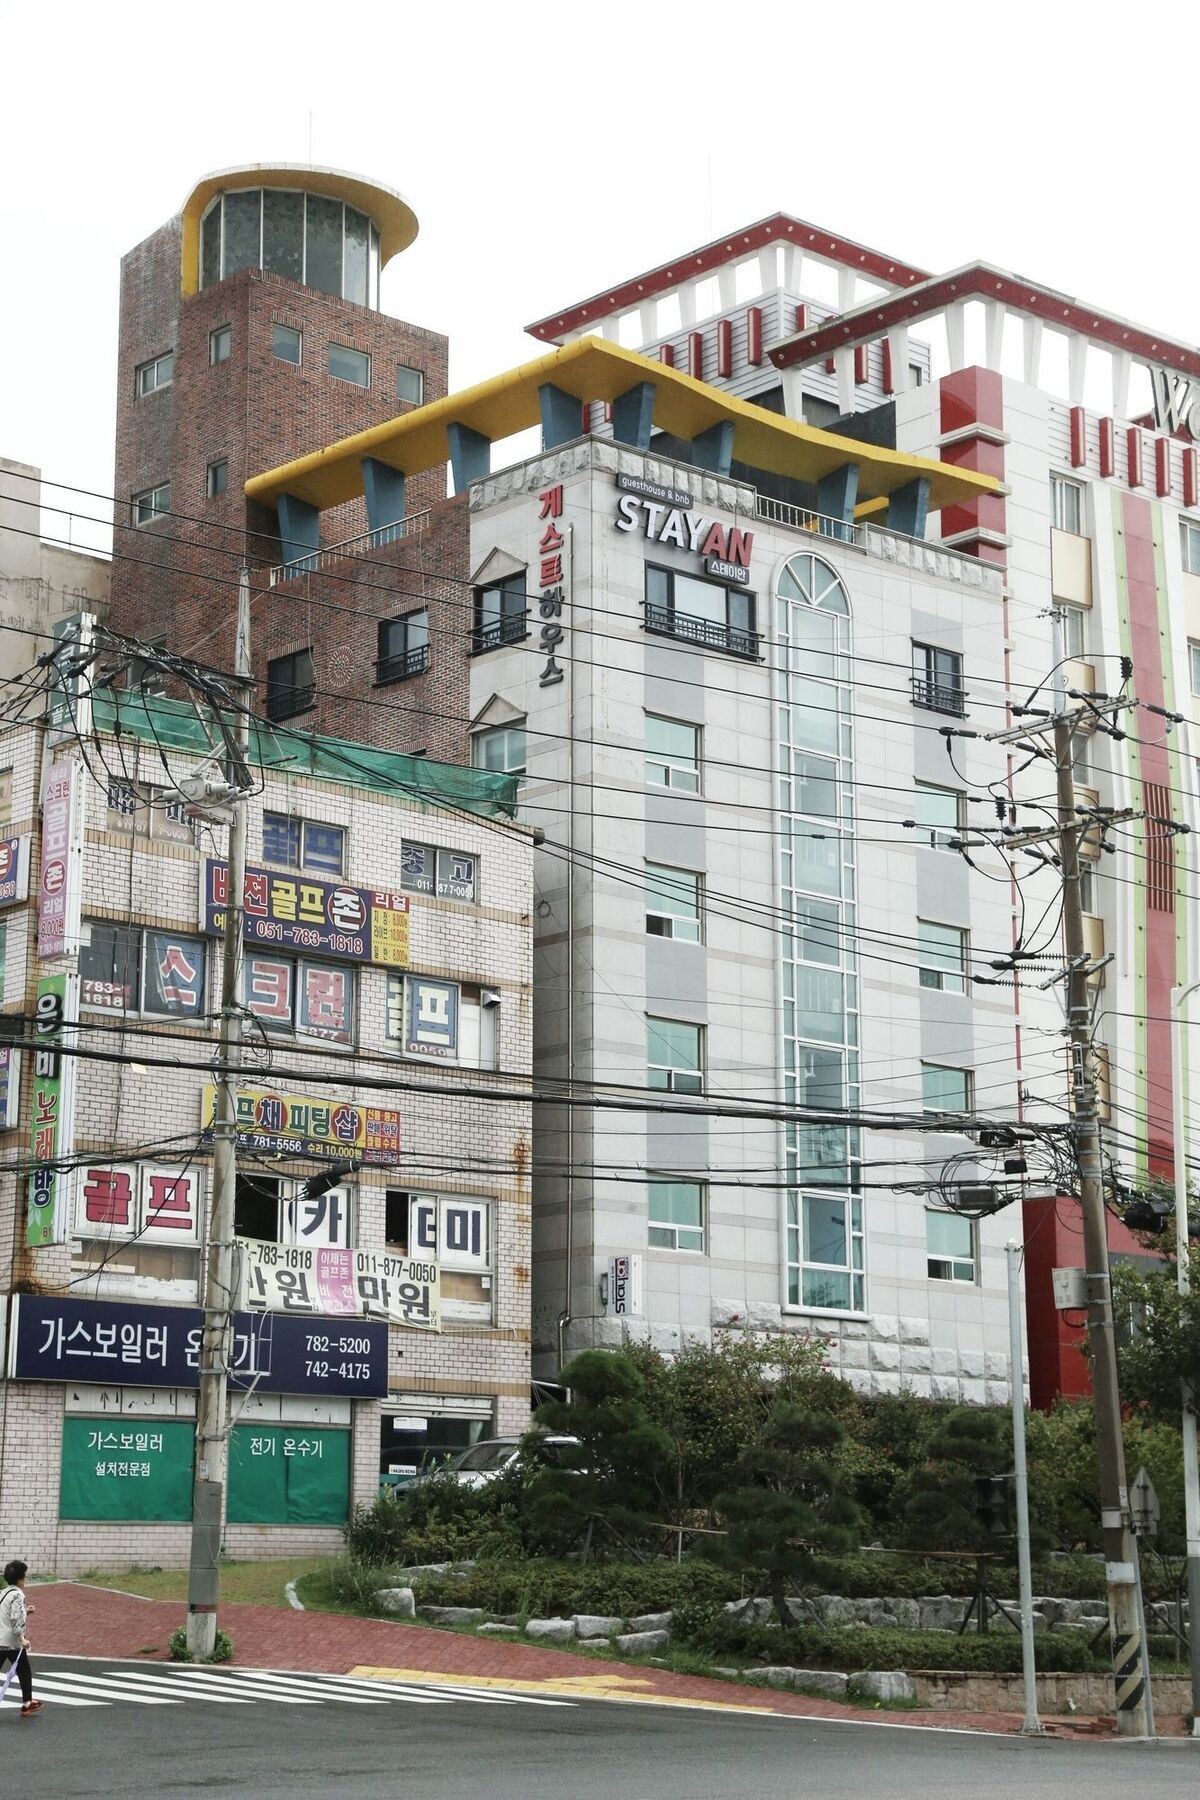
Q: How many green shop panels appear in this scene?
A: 2